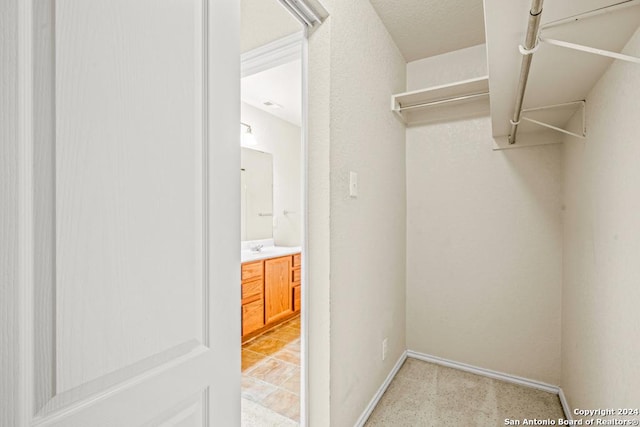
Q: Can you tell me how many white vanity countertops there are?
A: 1